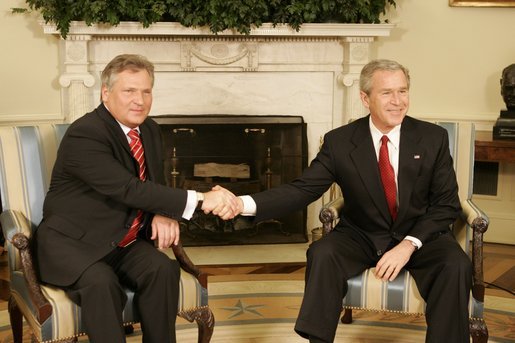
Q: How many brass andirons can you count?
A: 2